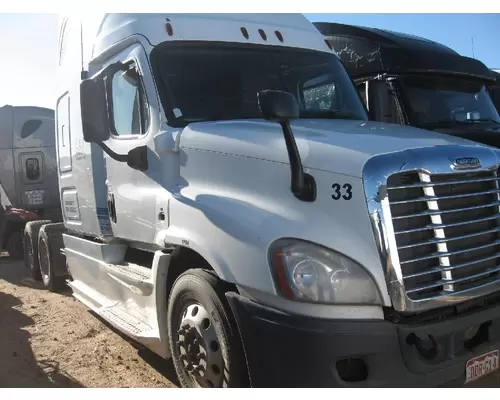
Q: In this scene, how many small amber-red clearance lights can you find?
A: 5